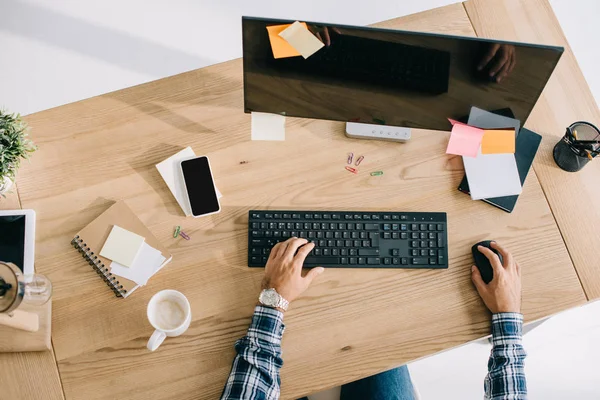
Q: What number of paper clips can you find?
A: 6